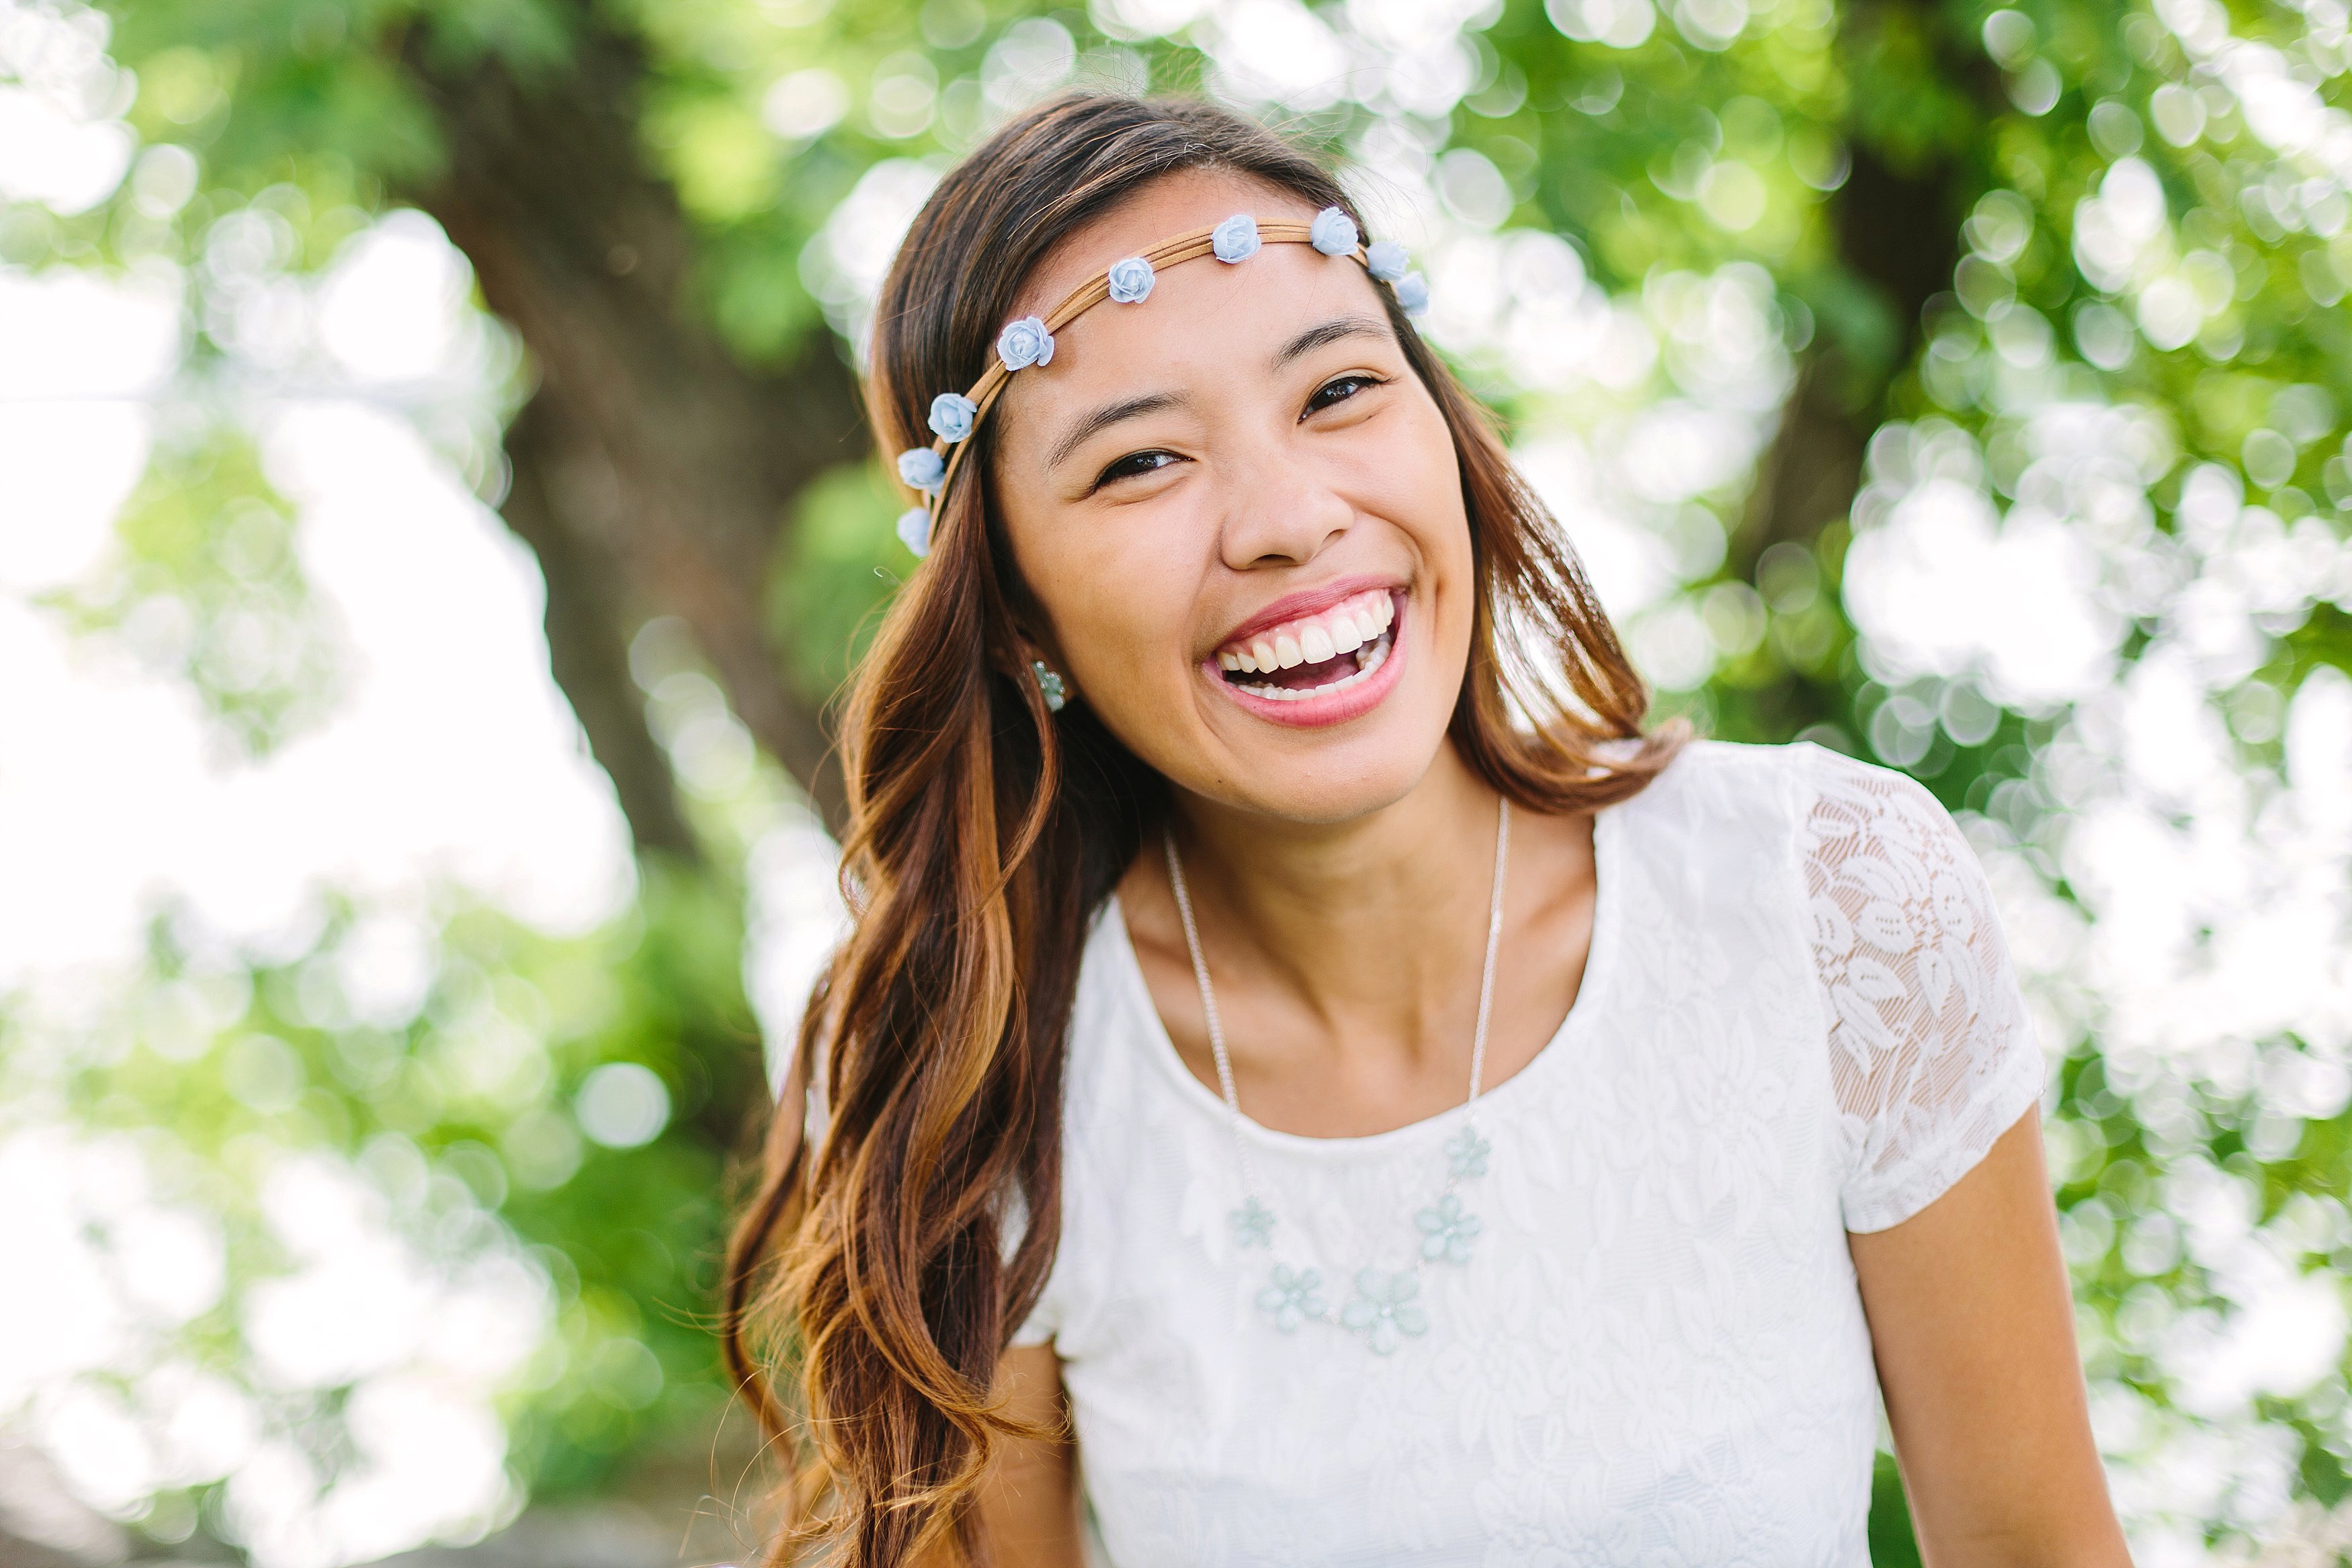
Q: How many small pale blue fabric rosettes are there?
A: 9